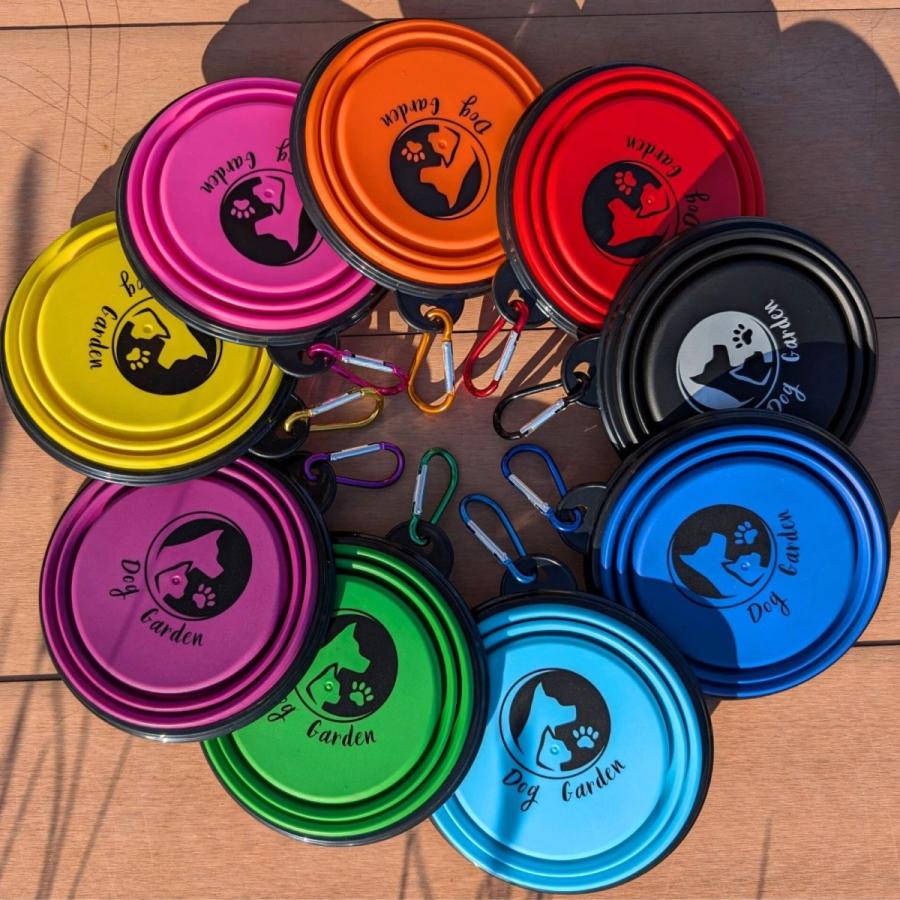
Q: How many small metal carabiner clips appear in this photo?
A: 9